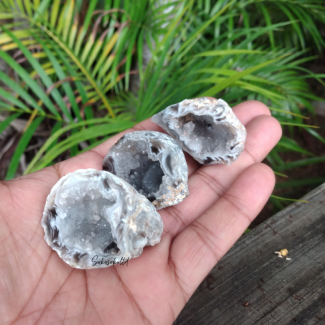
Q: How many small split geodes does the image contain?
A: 3